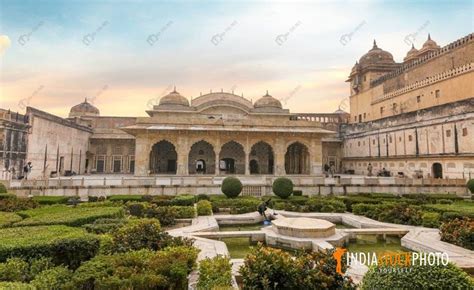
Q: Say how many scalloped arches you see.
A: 5